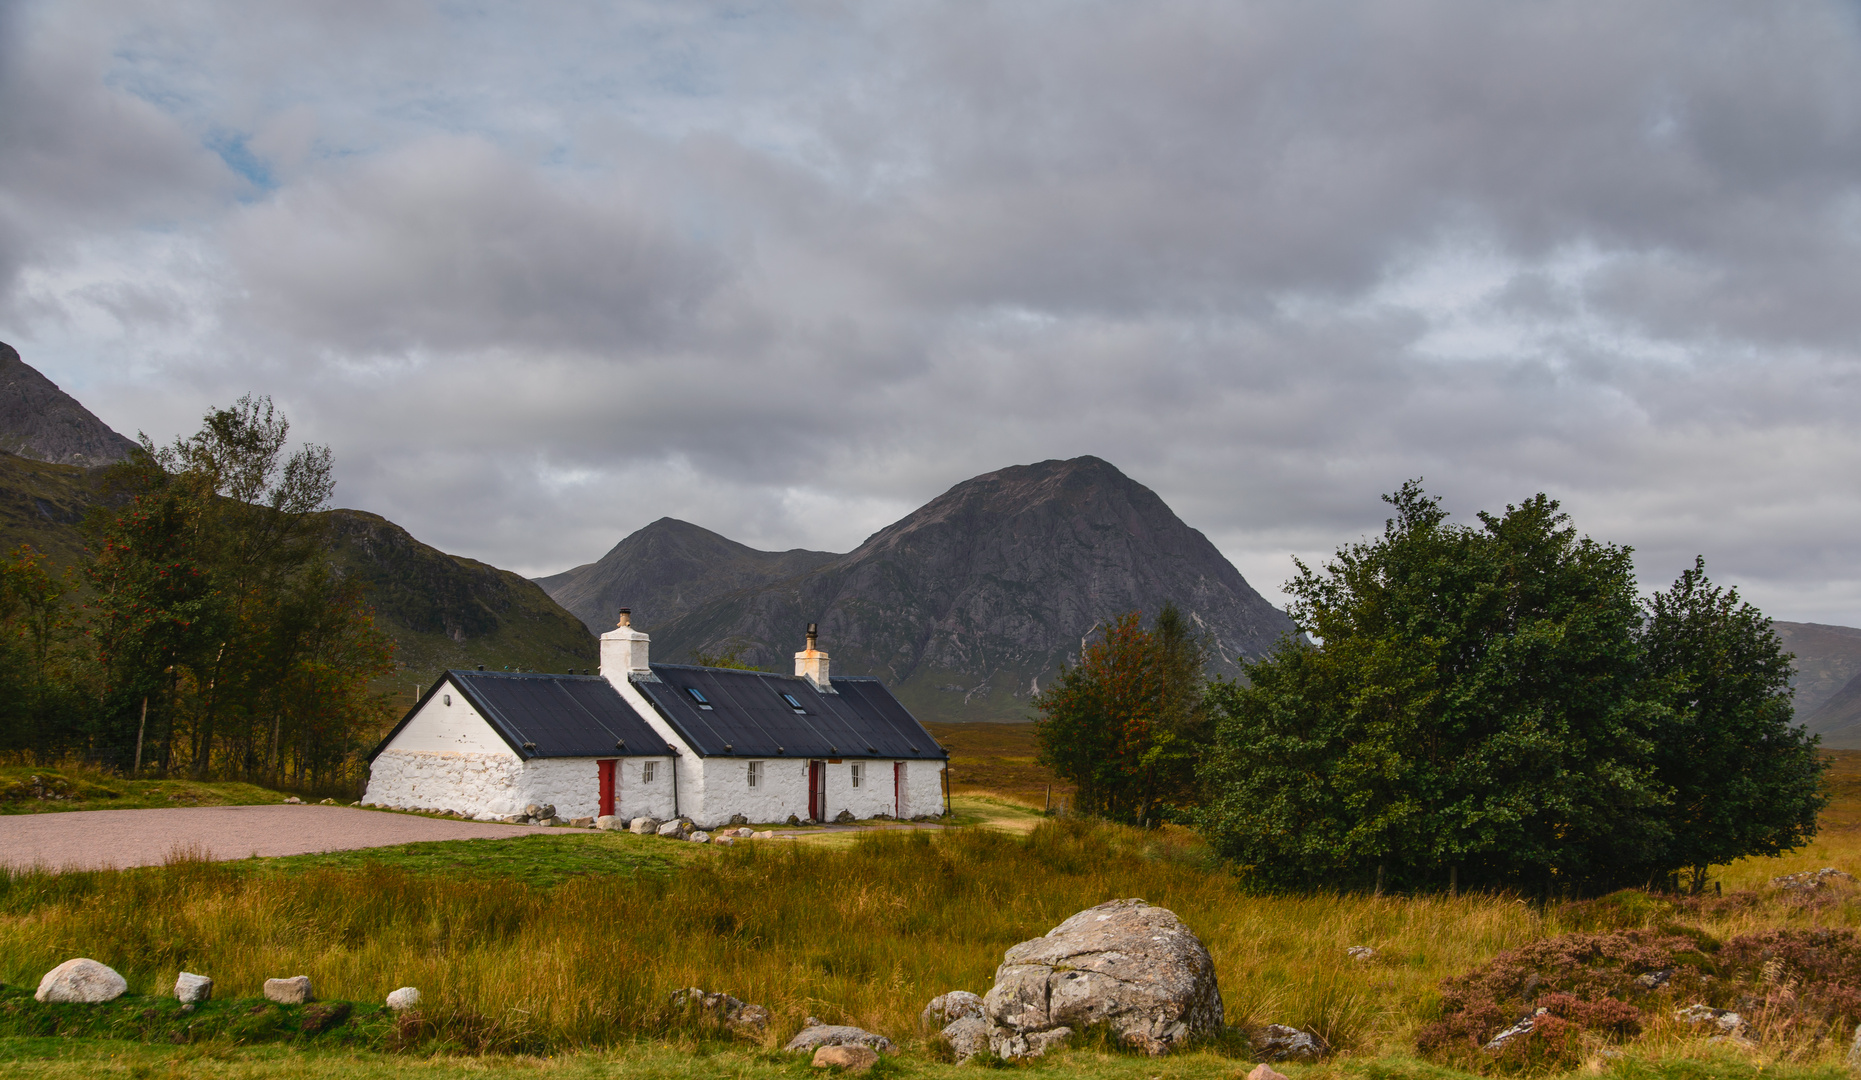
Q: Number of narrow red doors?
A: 3